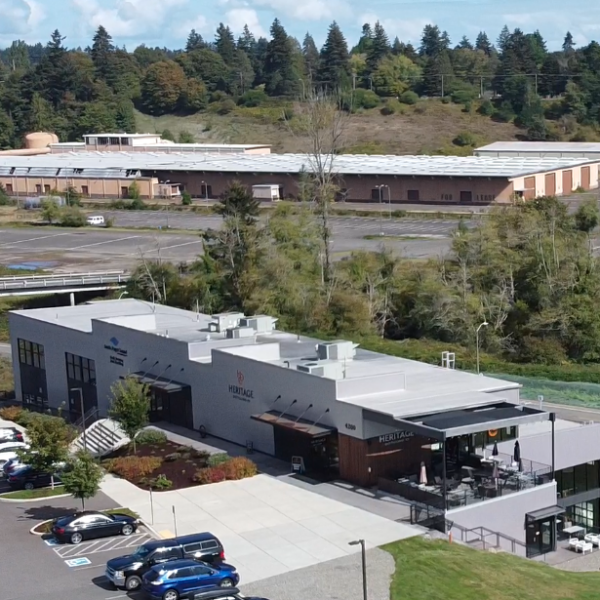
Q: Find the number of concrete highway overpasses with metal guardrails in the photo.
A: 1